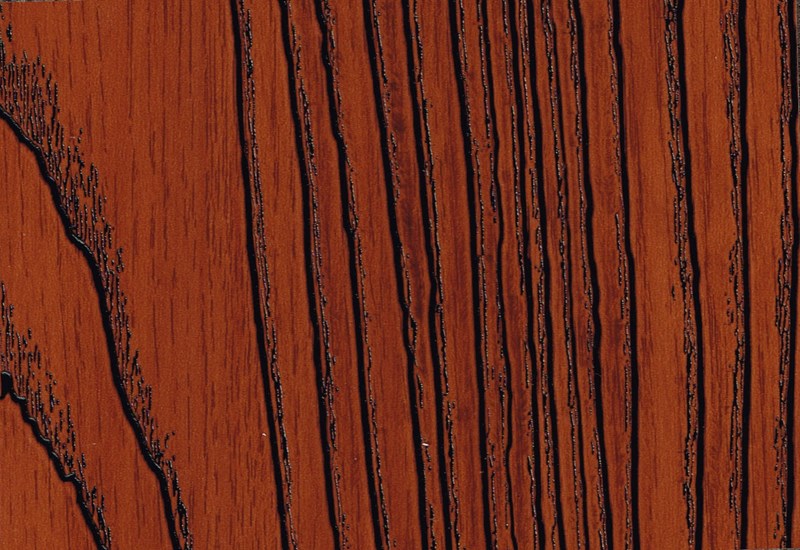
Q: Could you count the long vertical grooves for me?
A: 15